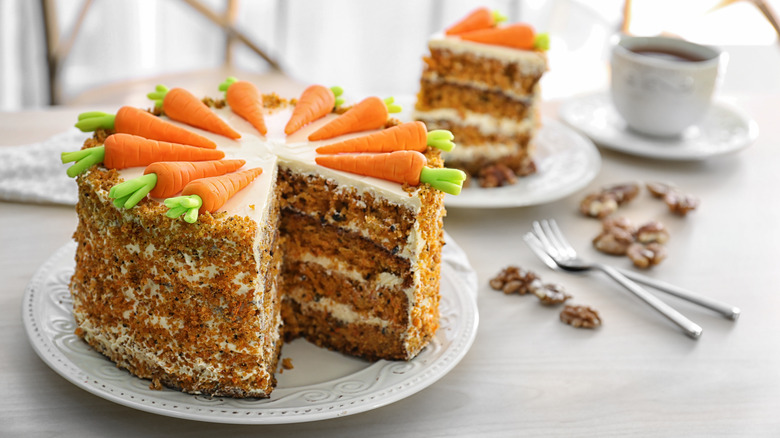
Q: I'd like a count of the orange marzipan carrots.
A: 12